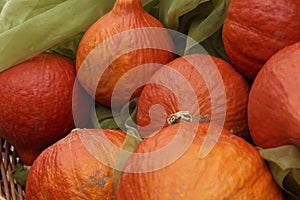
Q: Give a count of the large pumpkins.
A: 7